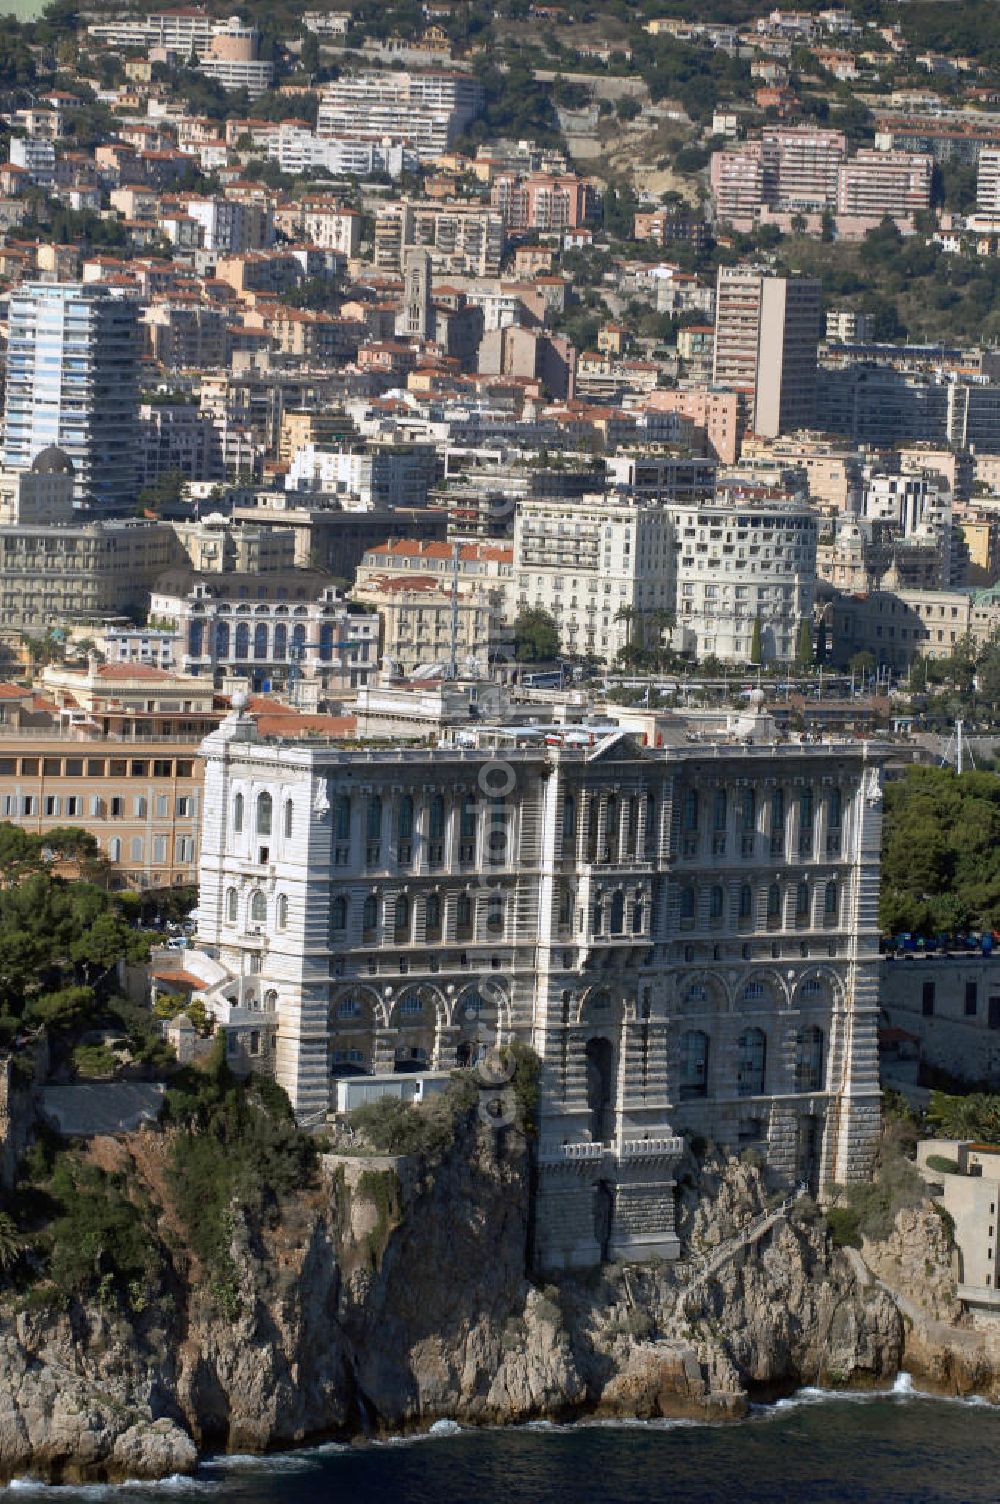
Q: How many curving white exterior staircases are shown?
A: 1